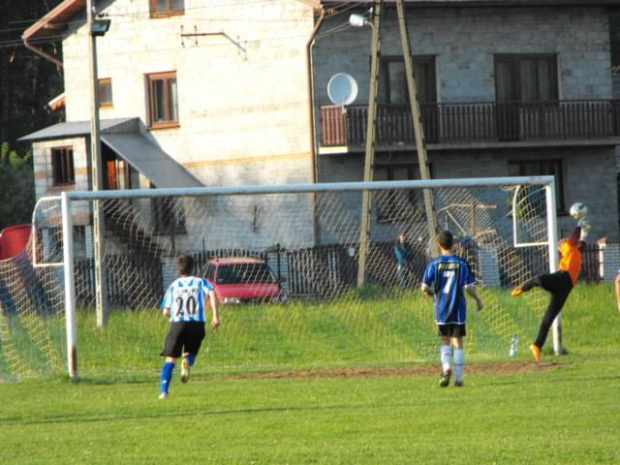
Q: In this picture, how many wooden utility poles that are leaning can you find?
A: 2